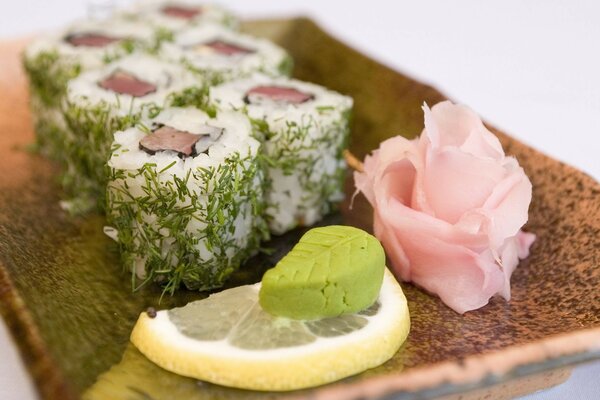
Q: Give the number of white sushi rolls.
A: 6